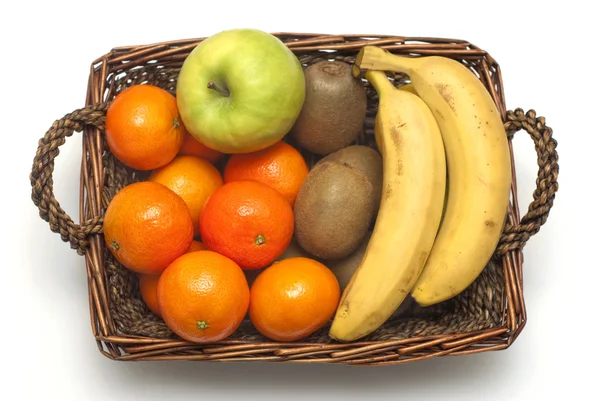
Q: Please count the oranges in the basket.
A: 9